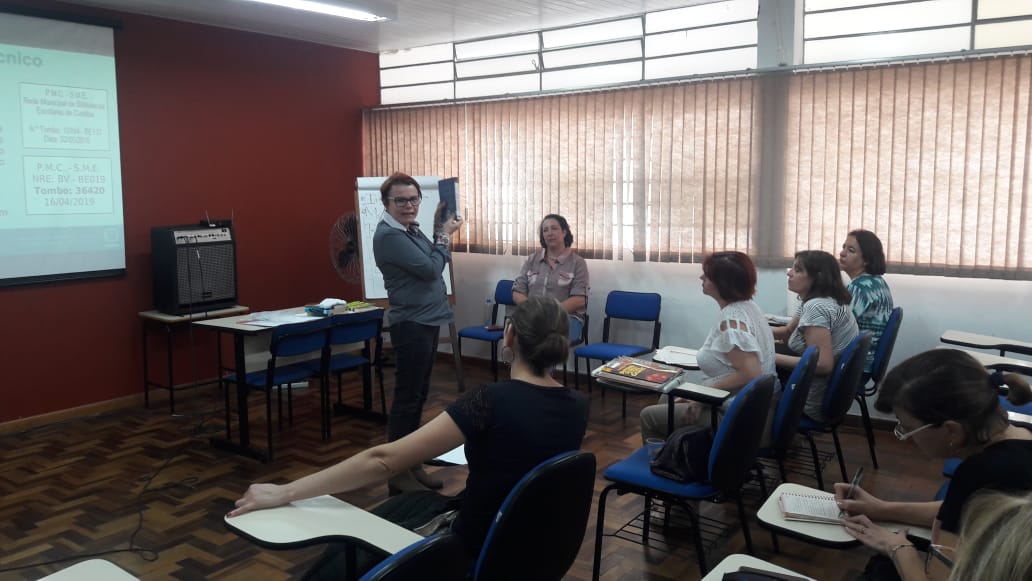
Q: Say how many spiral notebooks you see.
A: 1